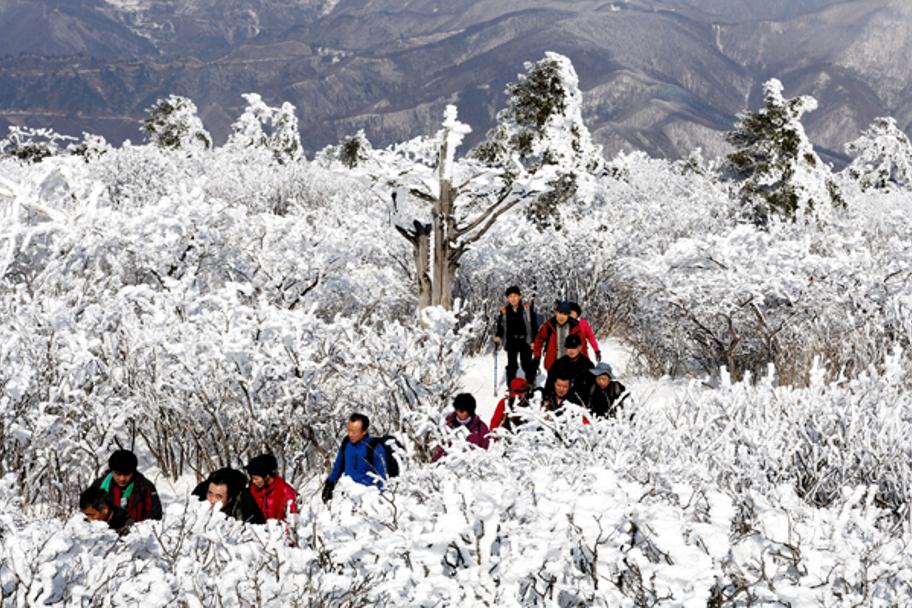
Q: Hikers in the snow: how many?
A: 13